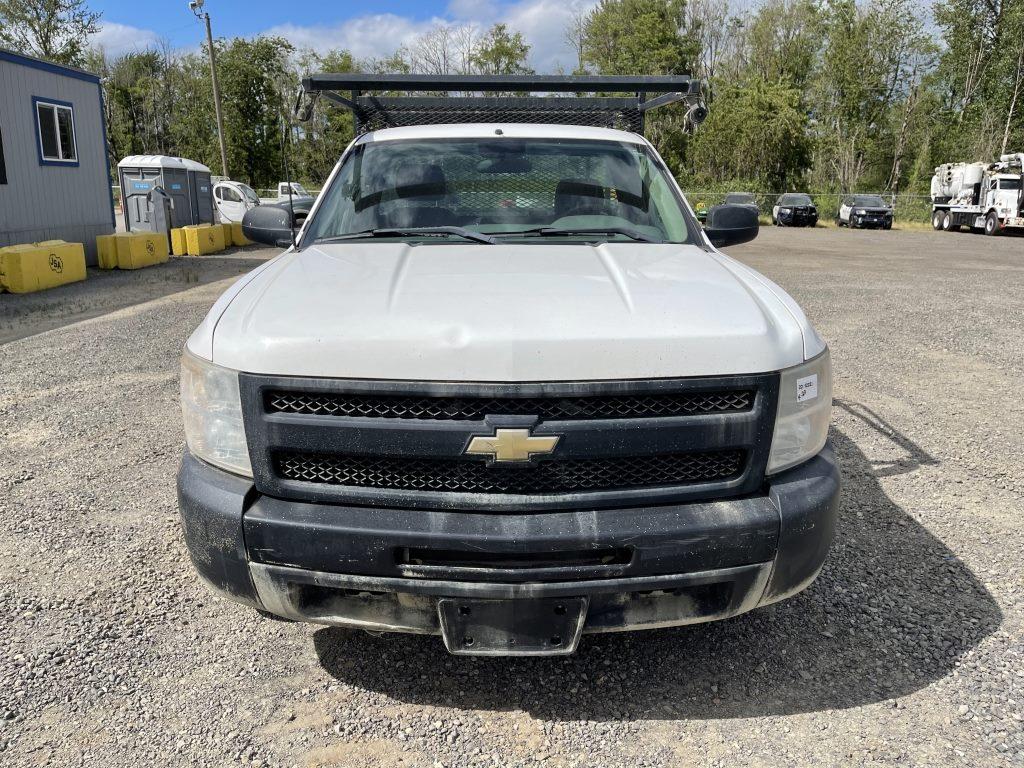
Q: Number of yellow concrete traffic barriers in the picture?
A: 4